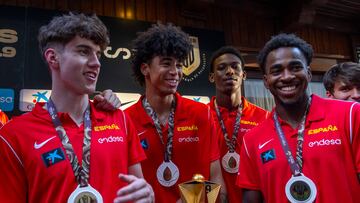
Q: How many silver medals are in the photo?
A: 4